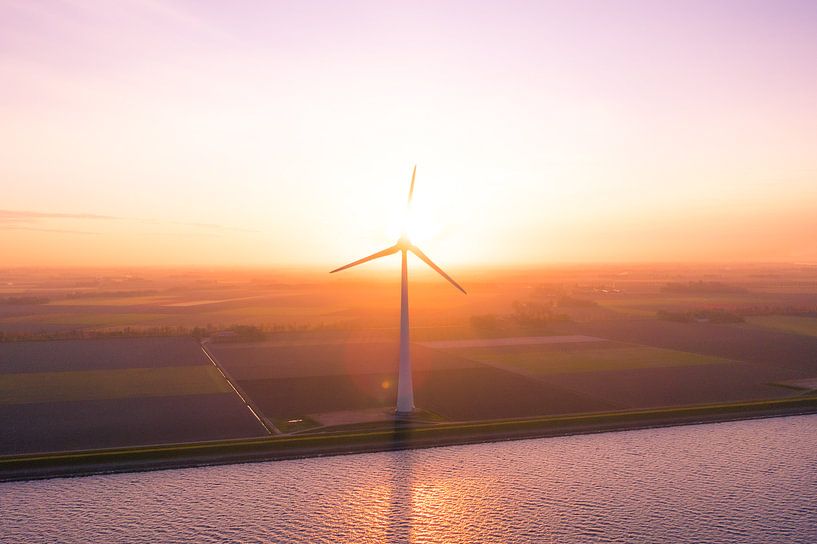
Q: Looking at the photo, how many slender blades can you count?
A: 3